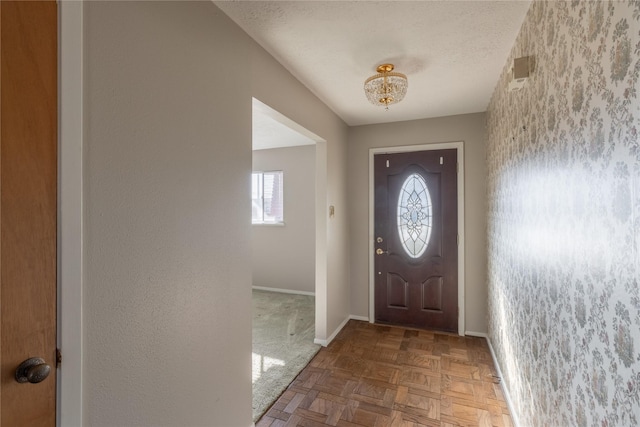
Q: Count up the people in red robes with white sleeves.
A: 0